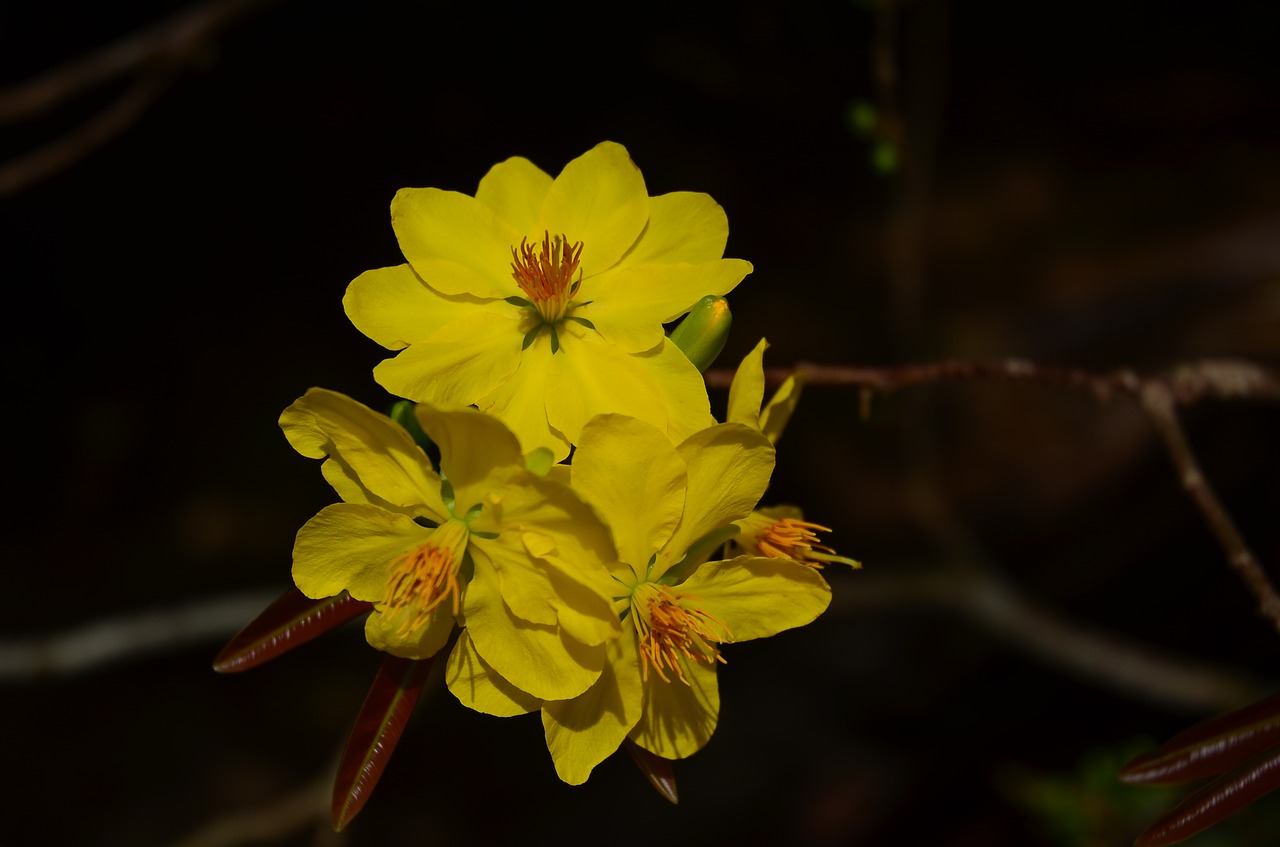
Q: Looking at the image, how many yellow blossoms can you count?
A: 4